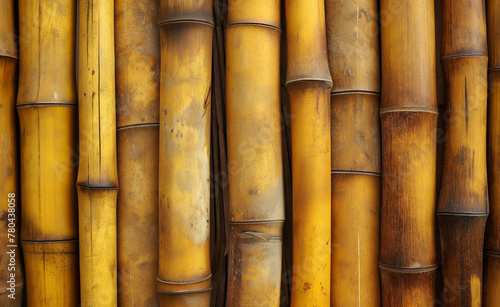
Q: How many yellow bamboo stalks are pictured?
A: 11